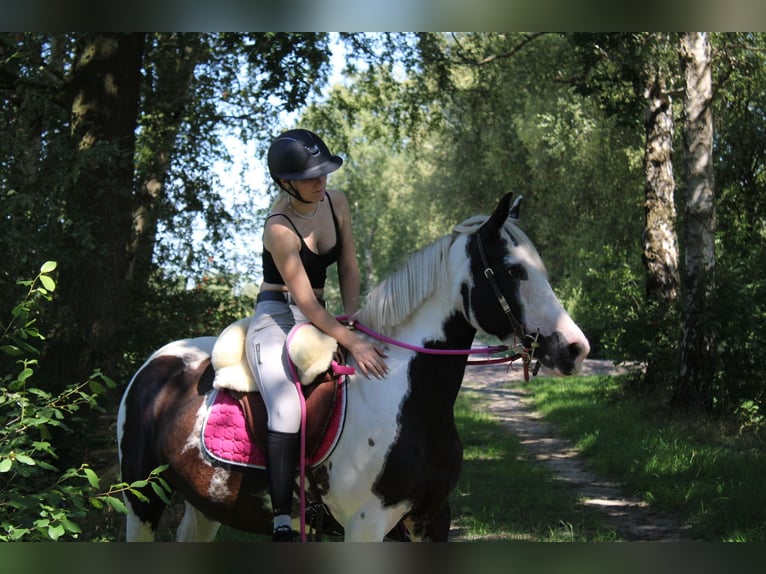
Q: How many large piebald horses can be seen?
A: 1